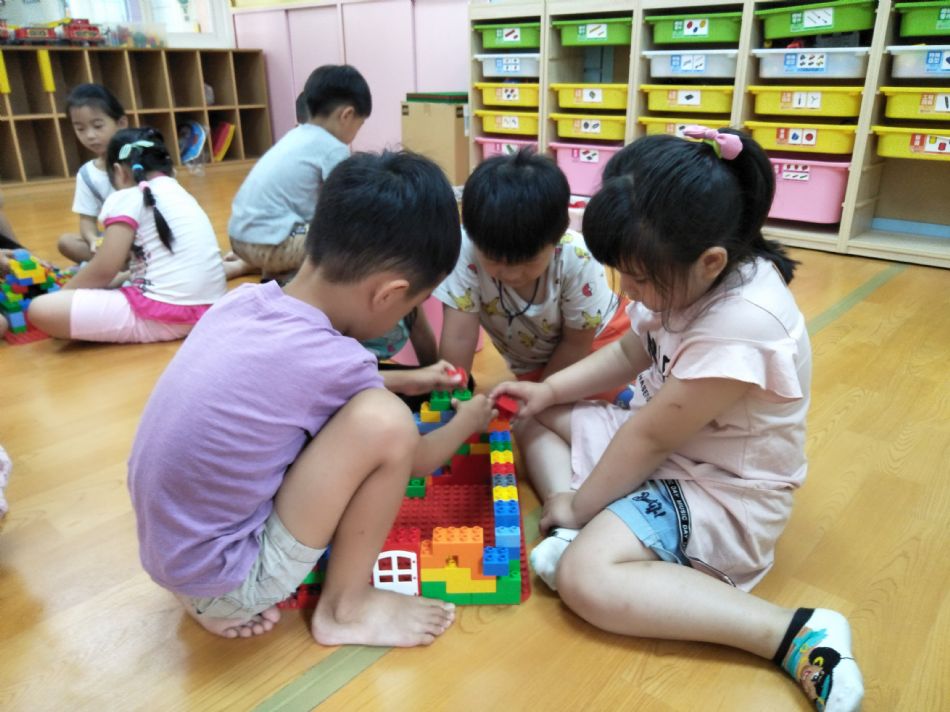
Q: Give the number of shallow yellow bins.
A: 10